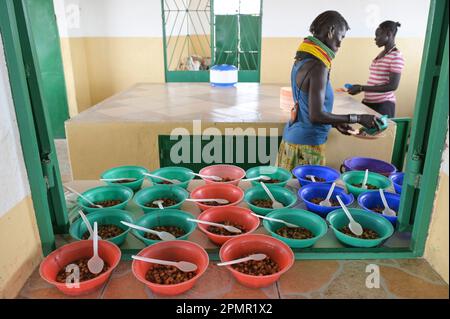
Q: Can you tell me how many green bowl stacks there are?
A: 11